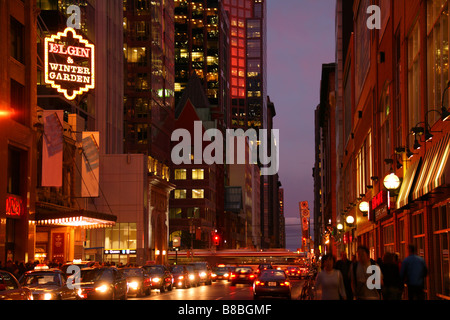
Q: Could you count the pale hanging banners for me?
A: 2